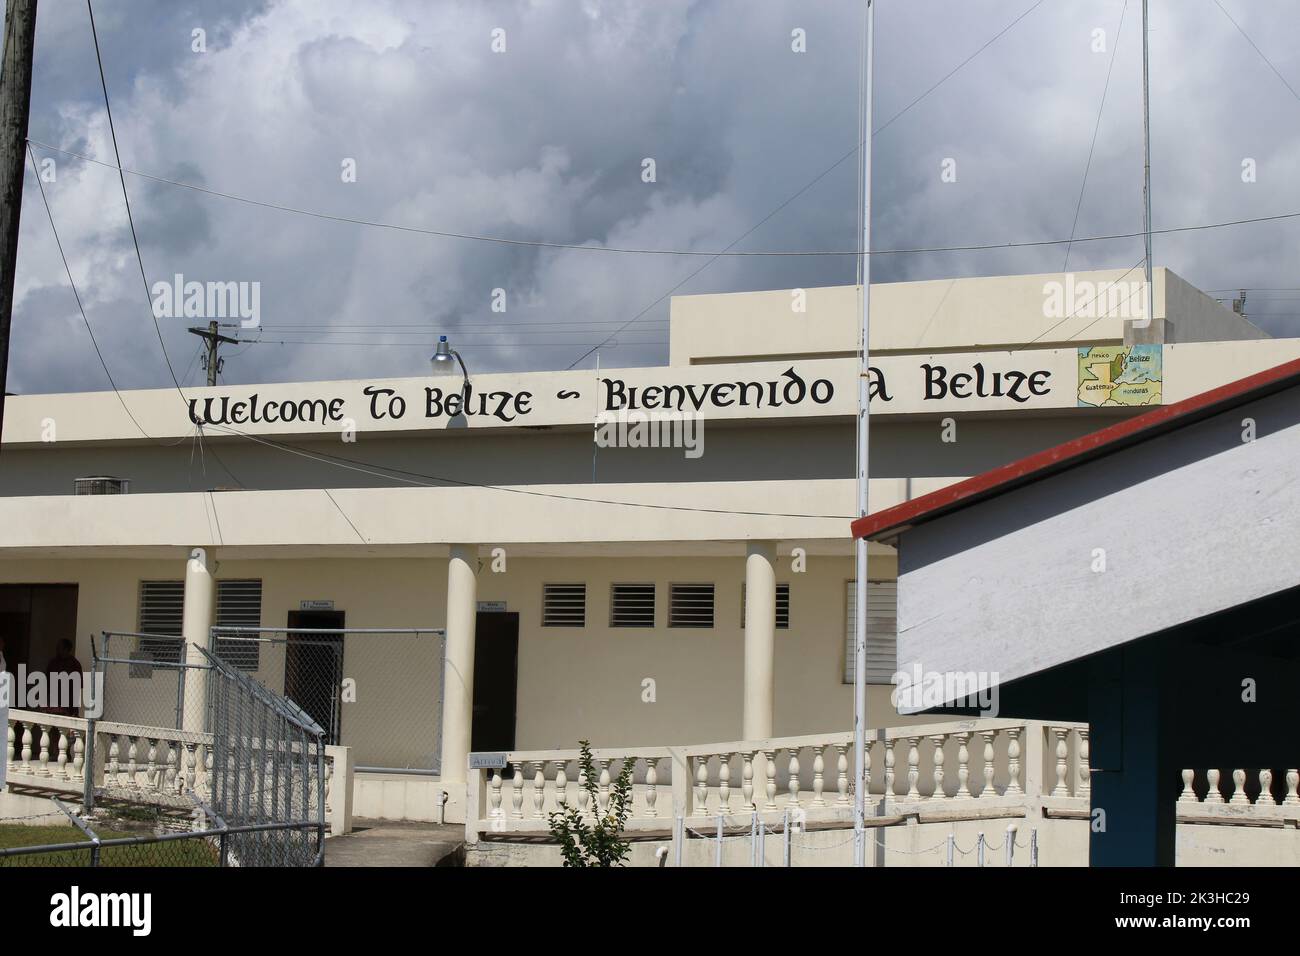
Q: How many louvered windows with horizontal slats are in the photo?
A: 7